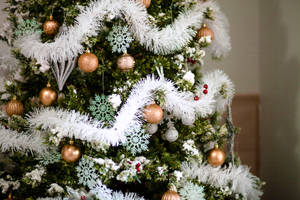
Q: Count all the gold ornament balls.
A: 11